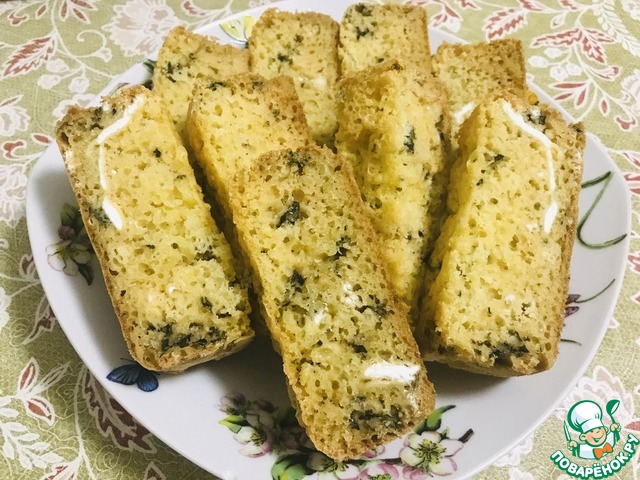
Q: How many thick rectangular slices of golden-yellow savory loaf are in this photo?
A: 9